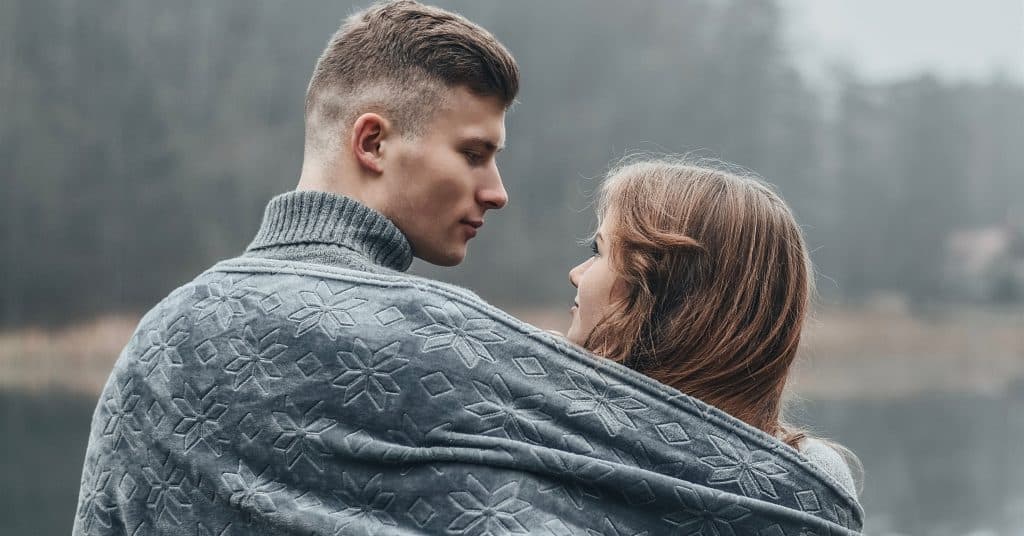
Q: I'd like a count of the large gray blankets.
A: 1